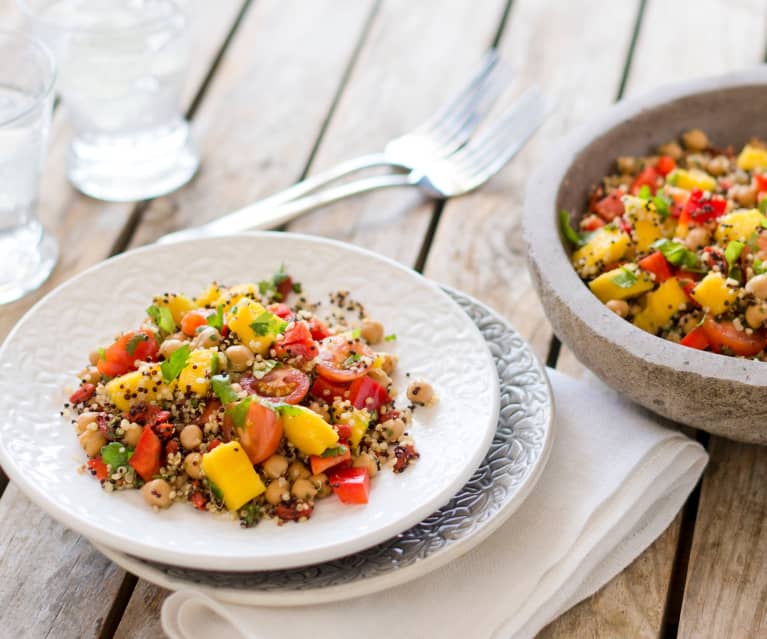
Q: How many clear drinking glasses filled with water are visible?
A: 2